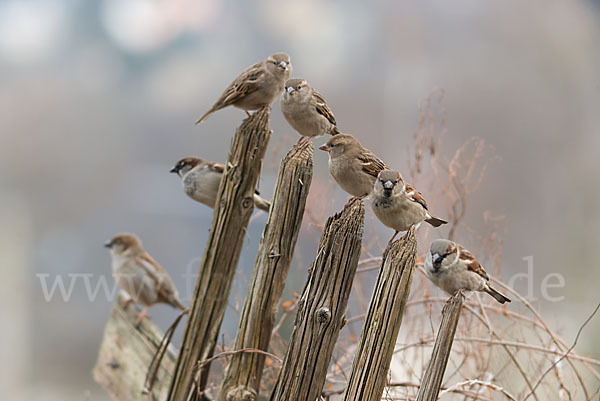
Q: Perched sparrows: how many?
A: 7